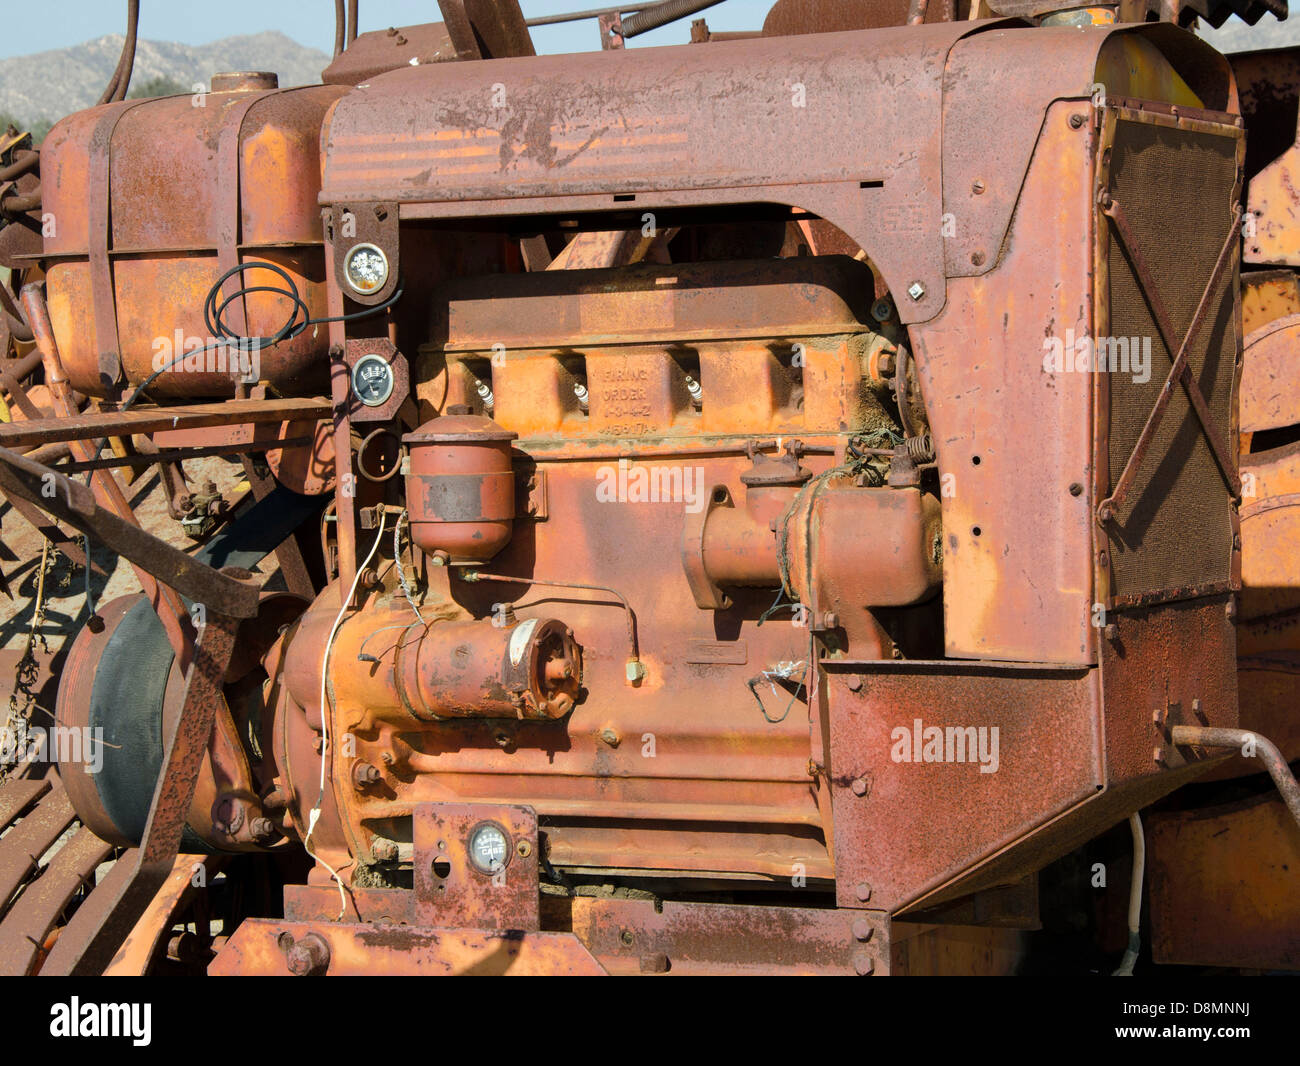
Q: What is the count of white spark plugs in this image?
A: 3